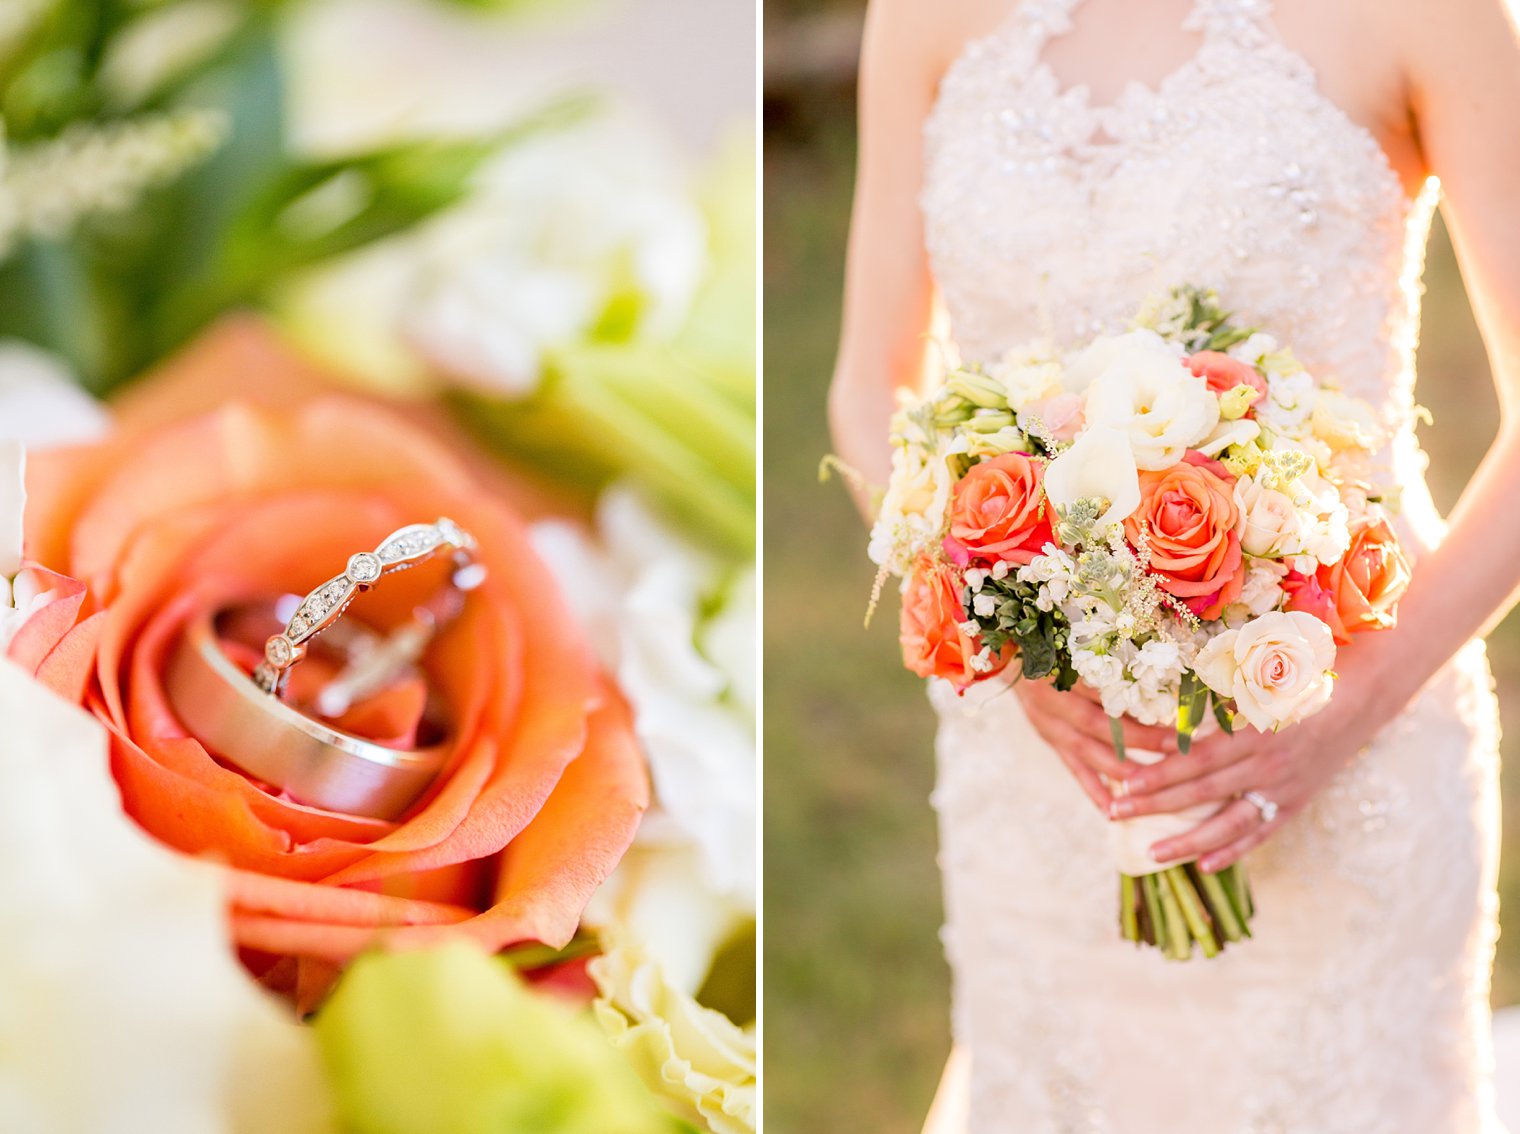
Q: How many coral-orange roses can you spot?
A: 6